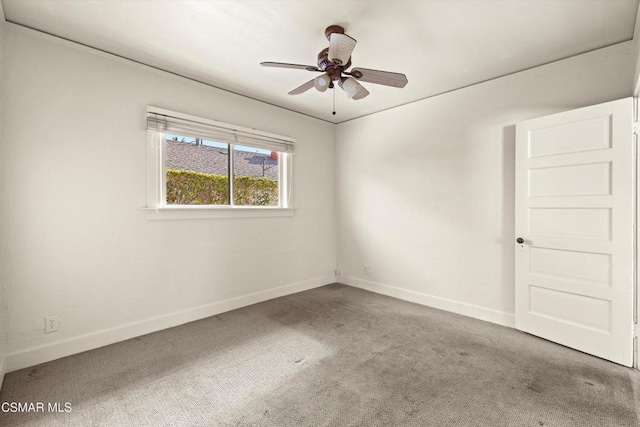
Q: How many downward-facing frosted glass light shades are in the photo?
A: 2